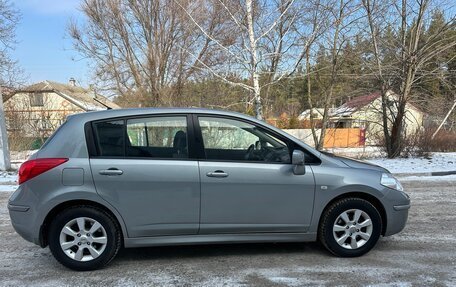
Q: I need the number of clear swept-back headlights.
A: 1